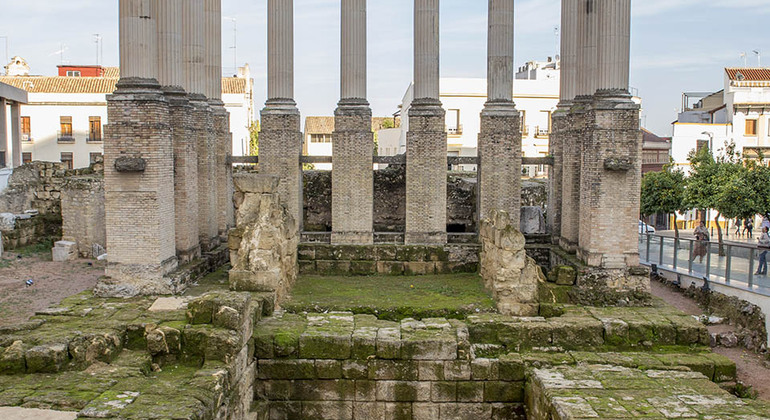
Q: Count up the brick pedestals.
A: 11